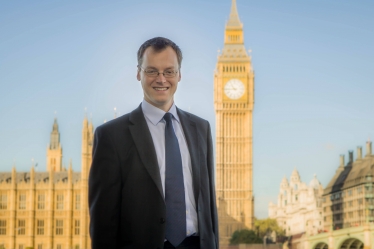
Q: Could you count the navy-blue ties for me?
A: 1